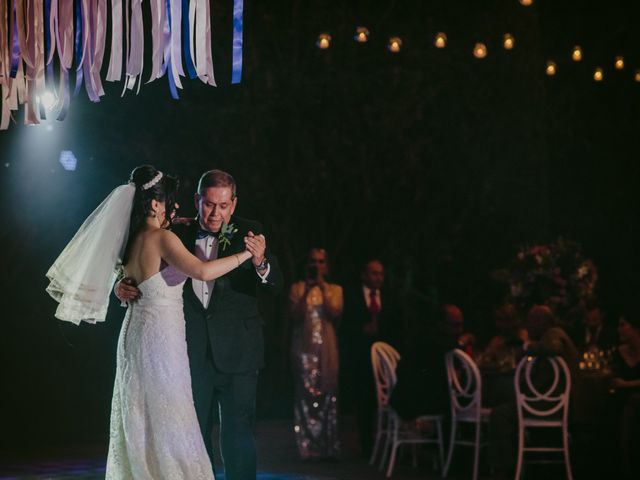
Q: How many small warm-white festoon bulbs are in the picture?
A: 12